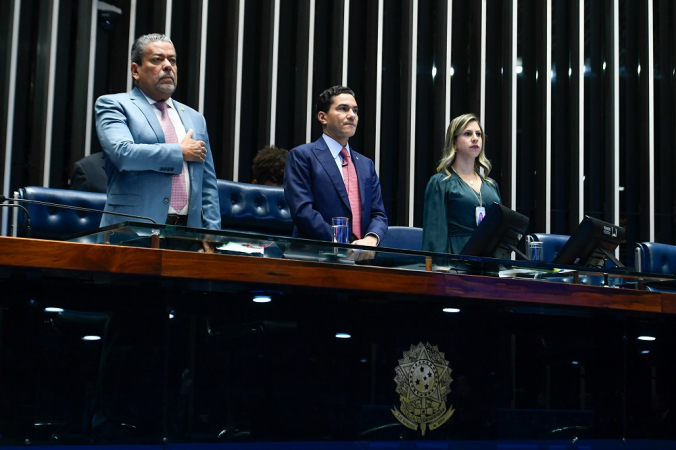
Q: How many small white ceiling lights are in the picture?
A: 6